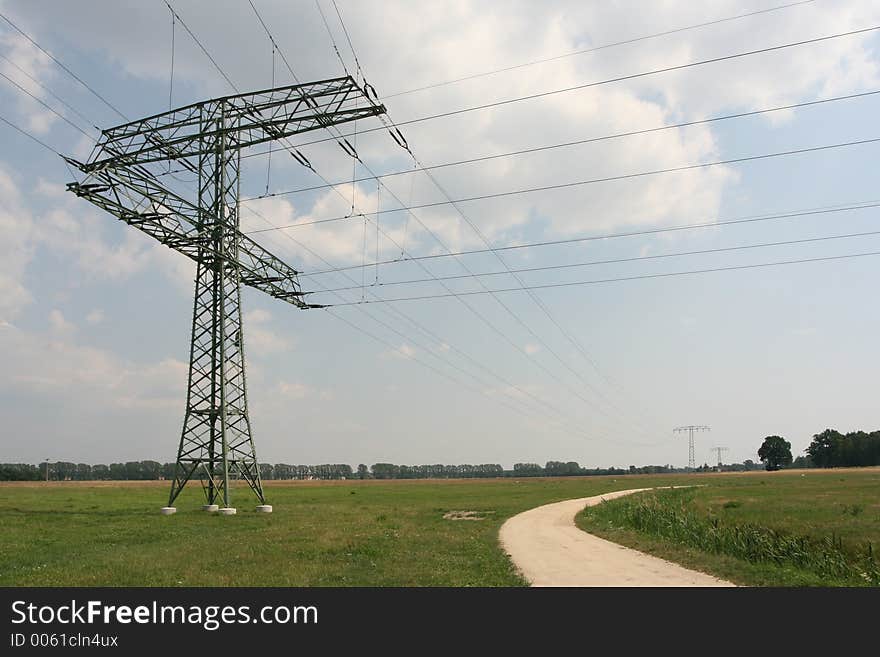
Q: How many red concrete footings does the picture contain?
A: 0